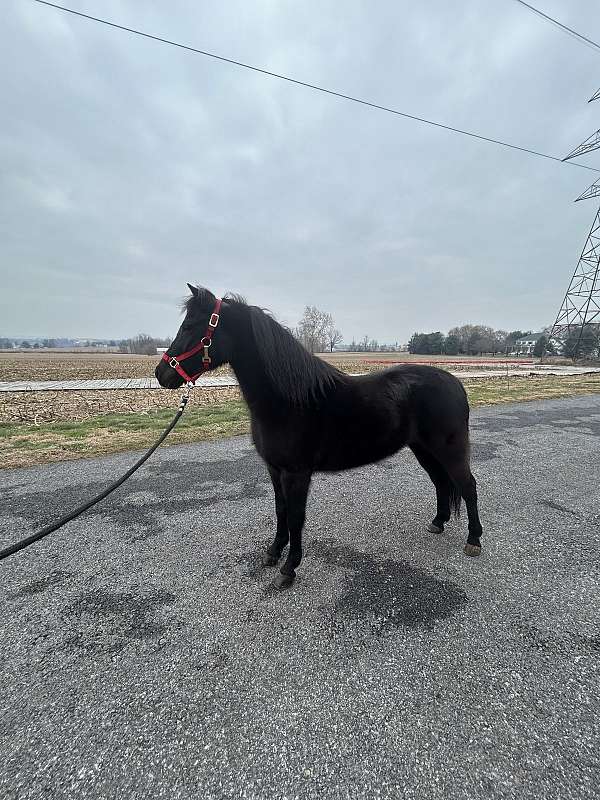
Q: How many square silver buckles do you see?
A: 2